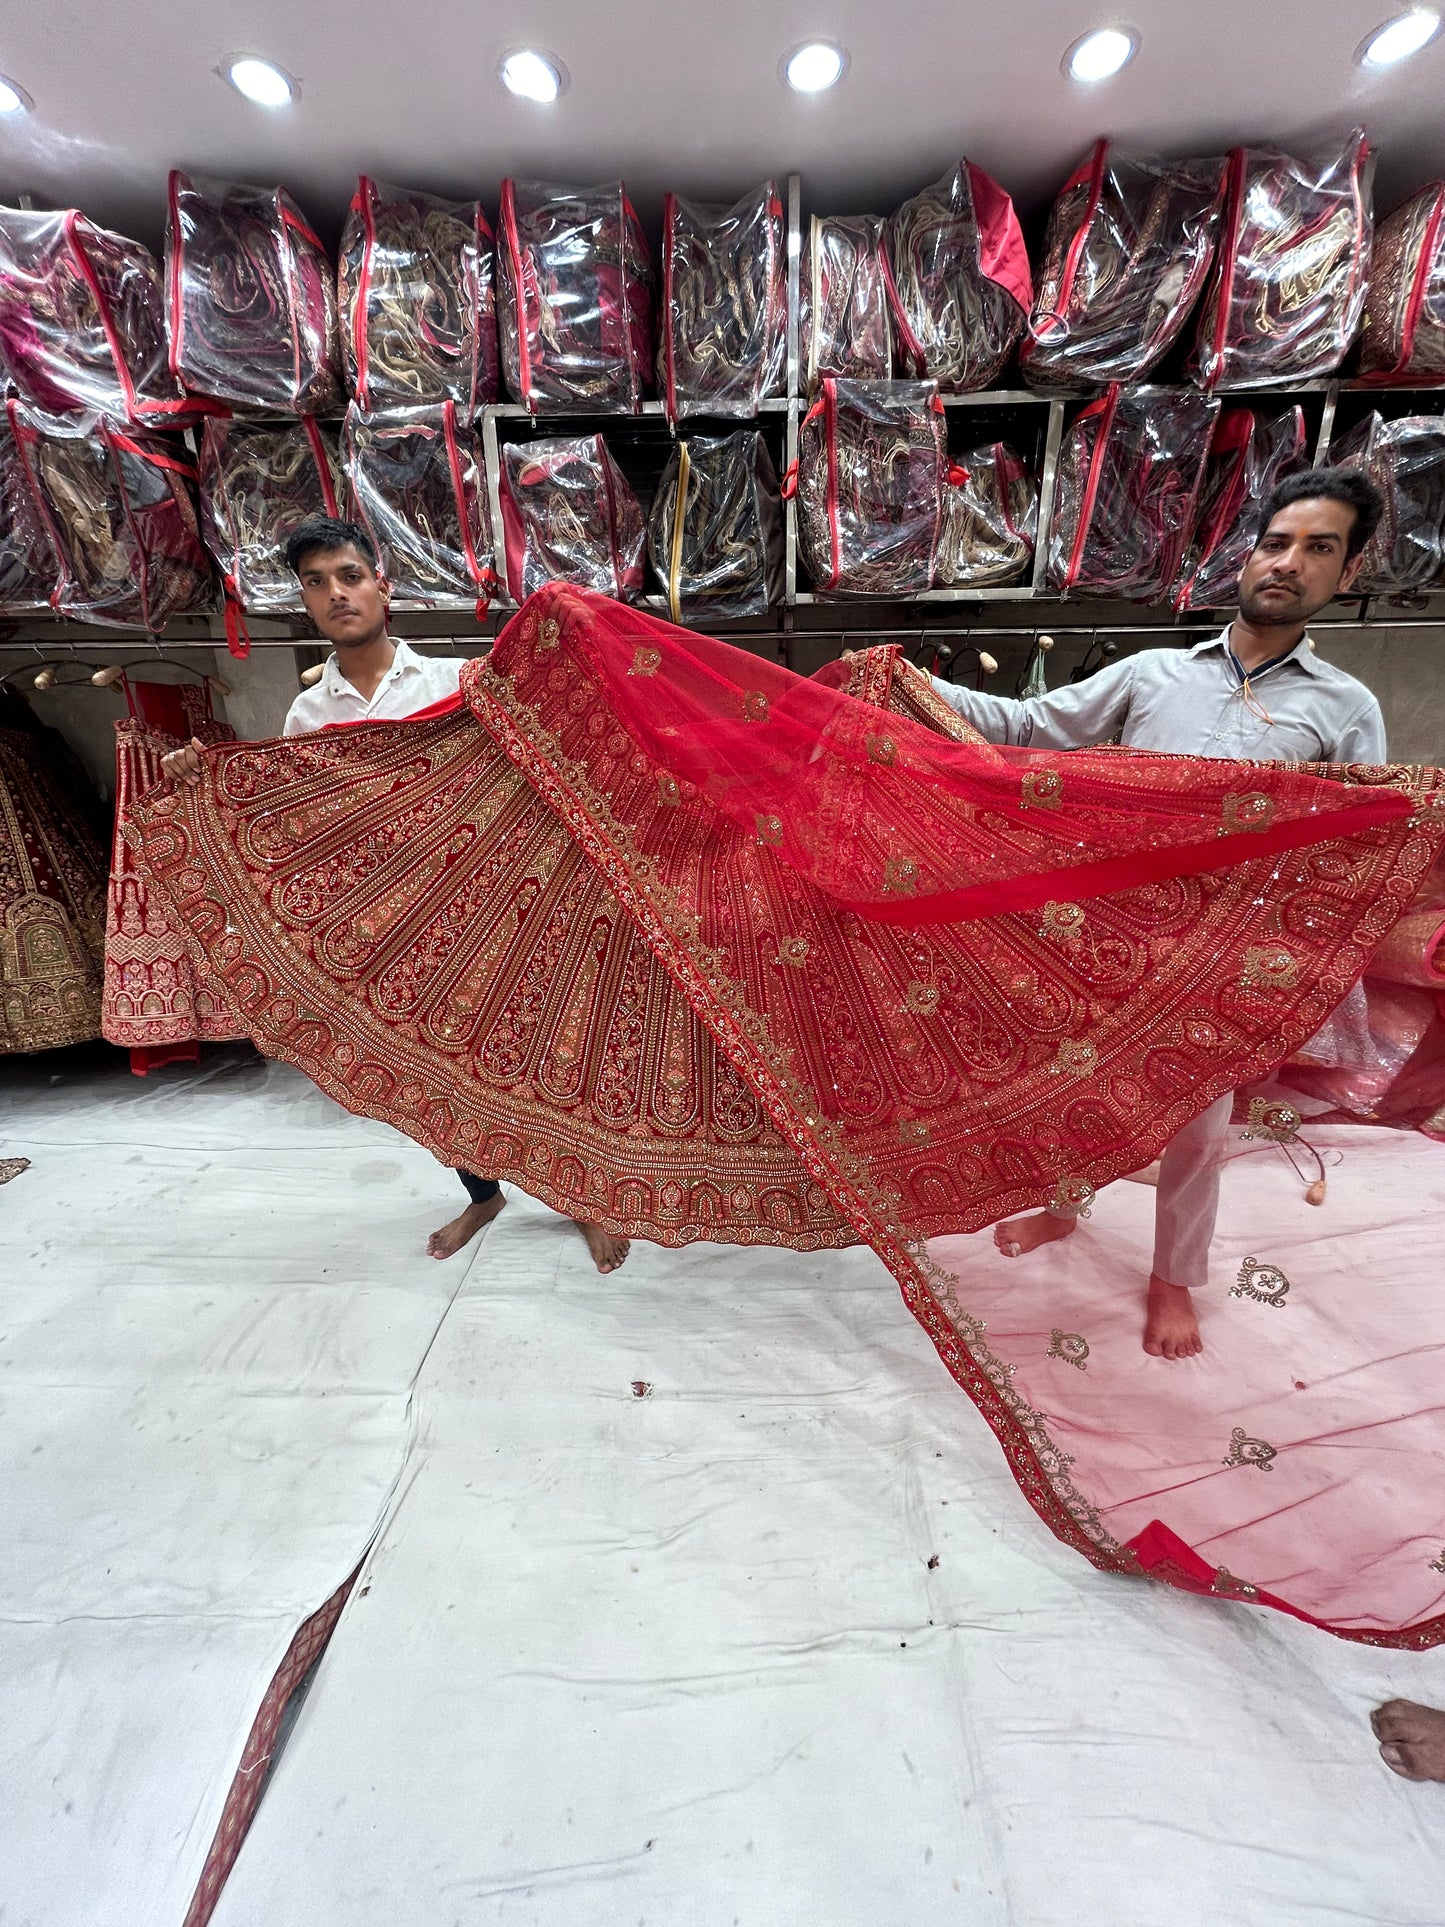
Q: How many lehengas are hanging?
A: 2